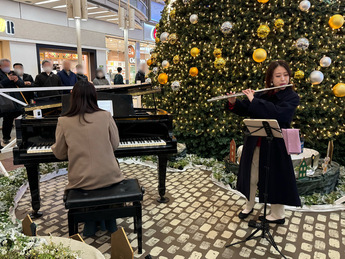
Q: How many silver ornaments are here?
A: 12